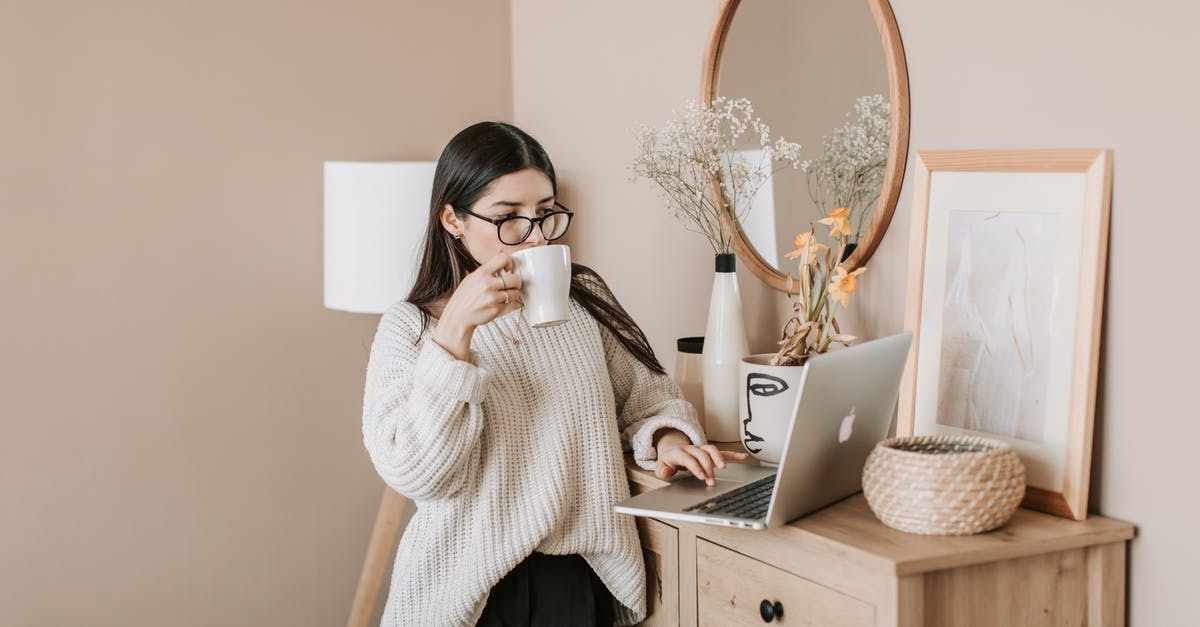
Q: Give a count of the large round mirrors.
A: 1